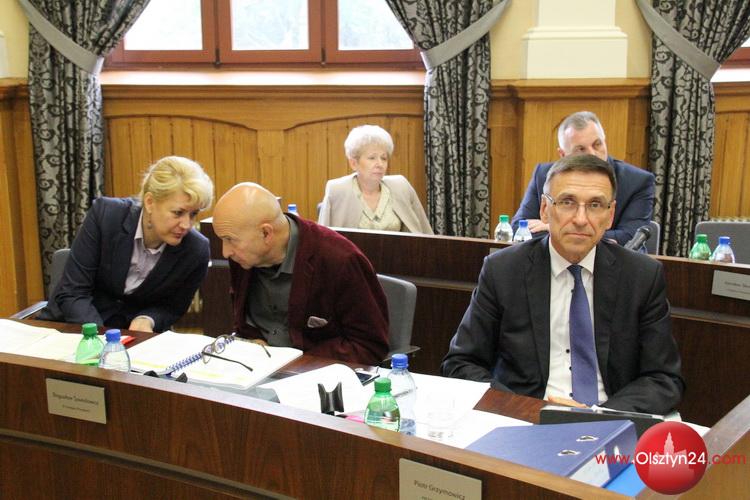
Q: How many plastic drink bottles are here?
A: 9